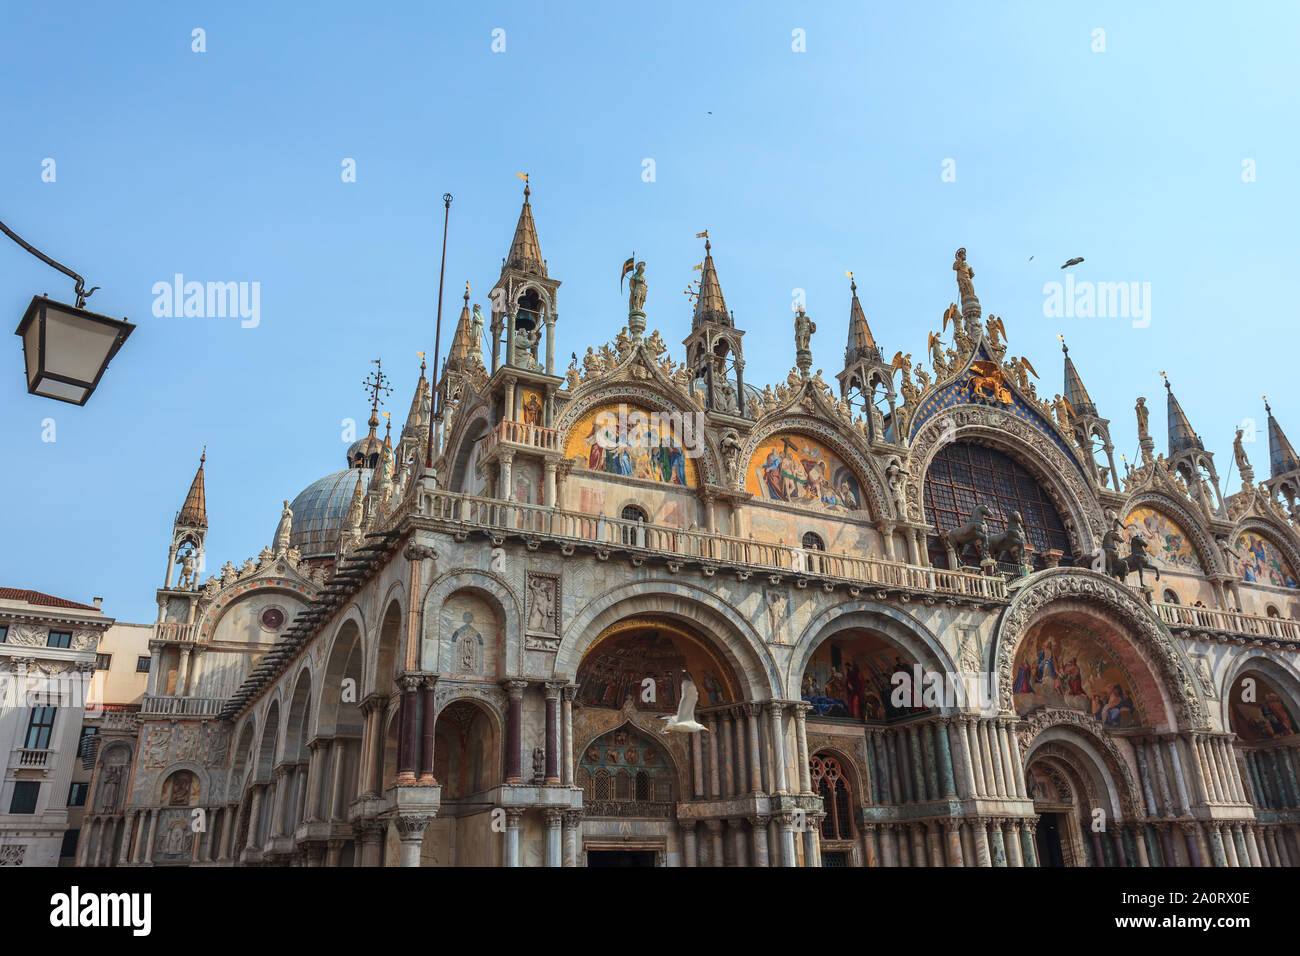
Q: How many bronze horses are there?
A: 4